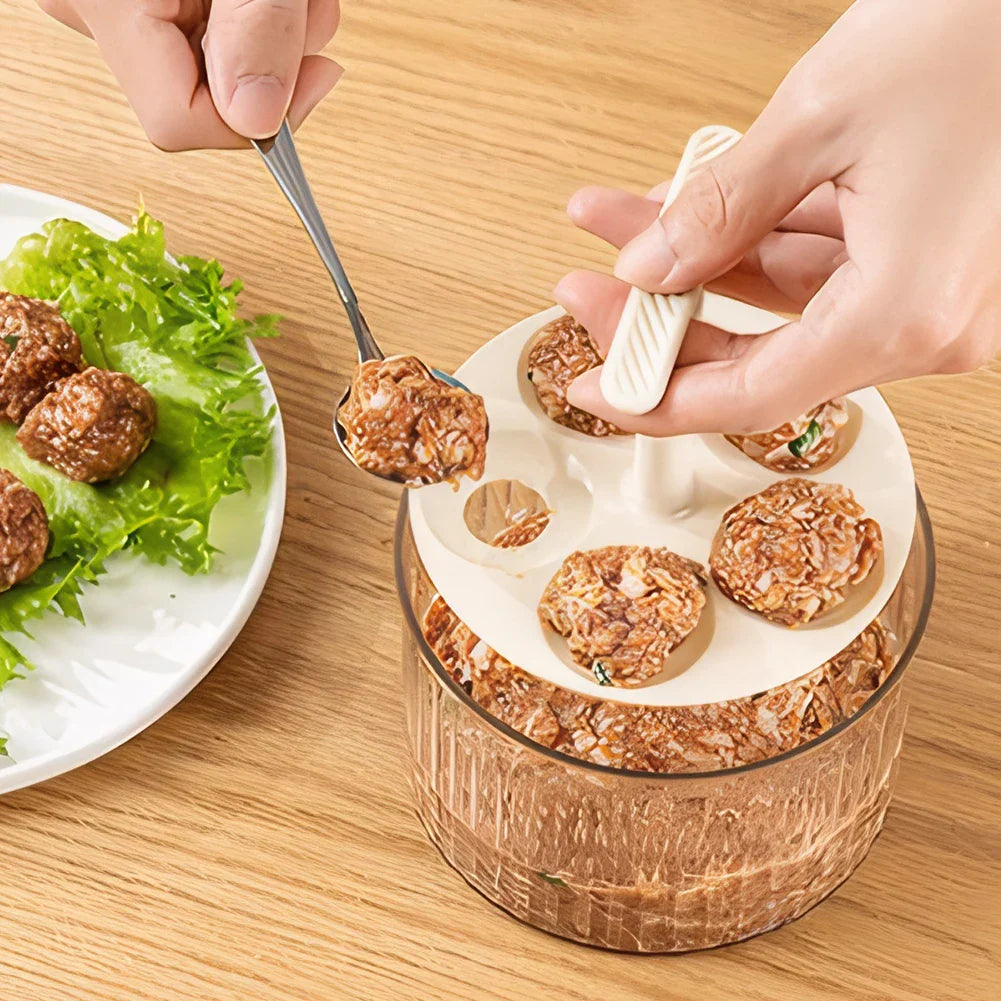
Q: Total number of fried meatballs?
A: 3